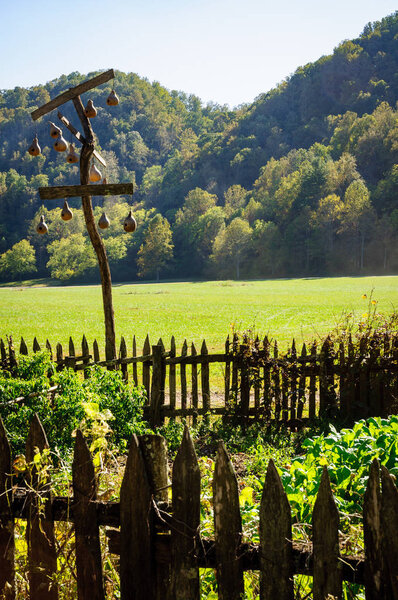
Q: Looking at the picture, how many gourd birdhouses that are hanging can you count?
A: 11